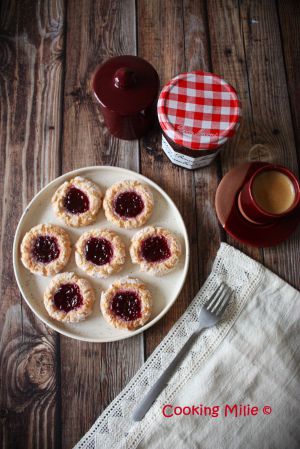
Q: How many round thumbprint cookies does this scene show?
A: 7